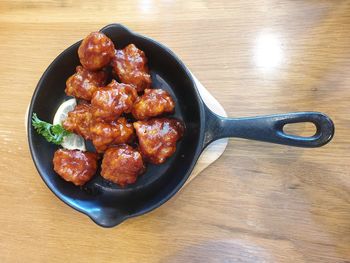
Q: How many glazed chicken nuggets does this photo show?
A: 10